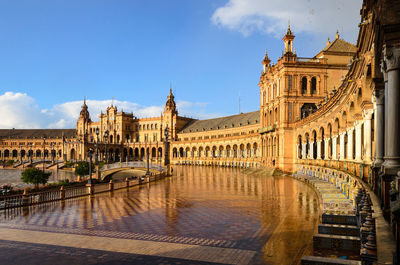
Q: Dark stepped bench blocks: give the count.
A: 4